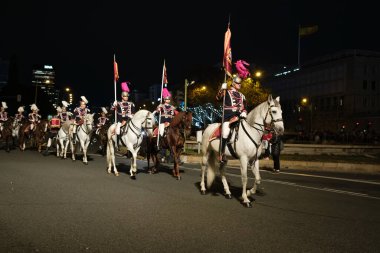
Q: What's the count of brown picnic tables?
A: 0